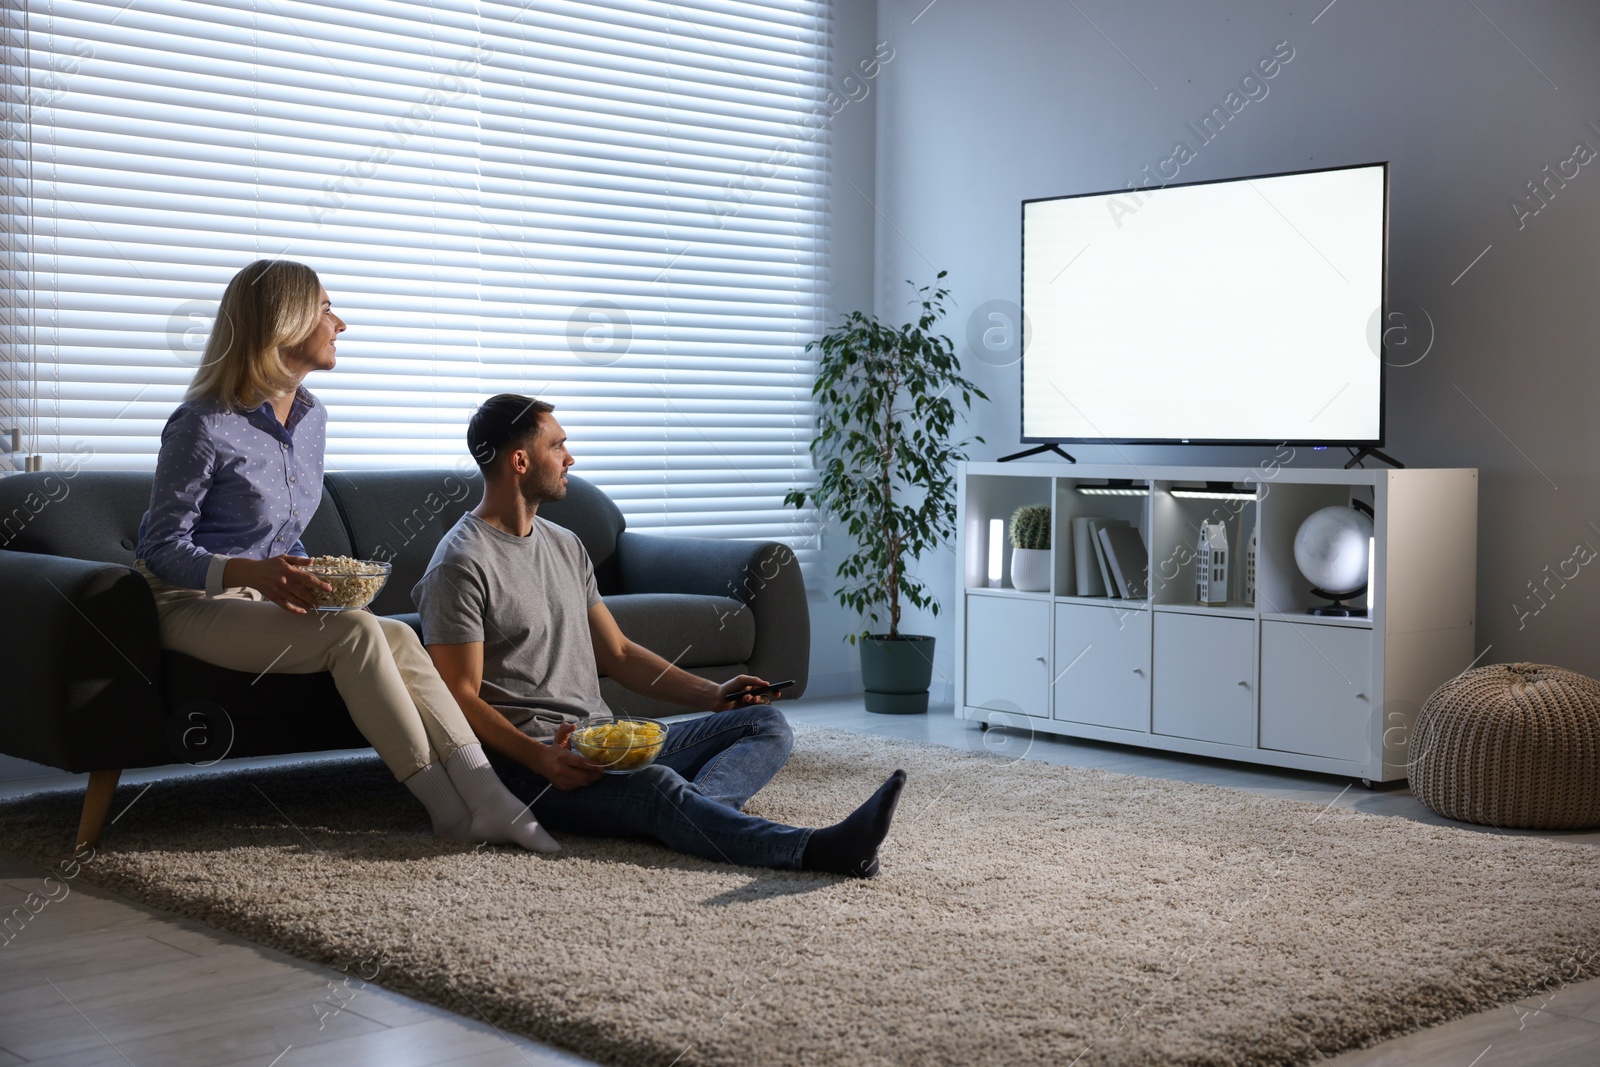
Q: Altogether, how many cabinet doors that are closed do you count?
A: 4